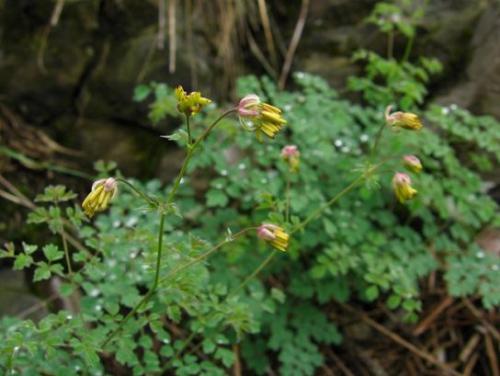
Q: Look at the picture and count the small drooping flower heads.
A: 8